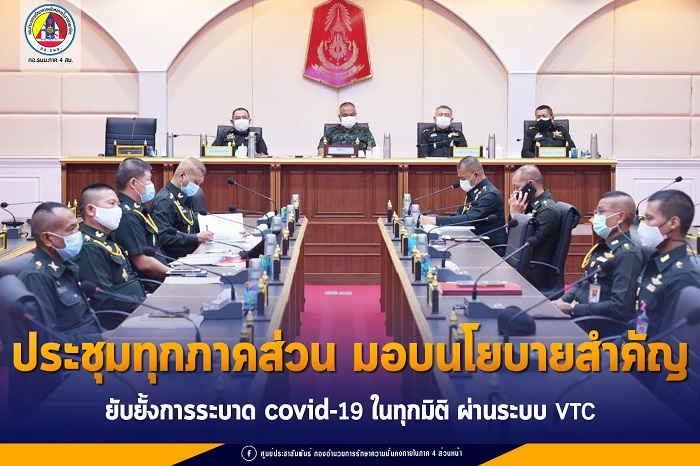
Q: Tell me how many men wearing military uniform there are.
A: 12